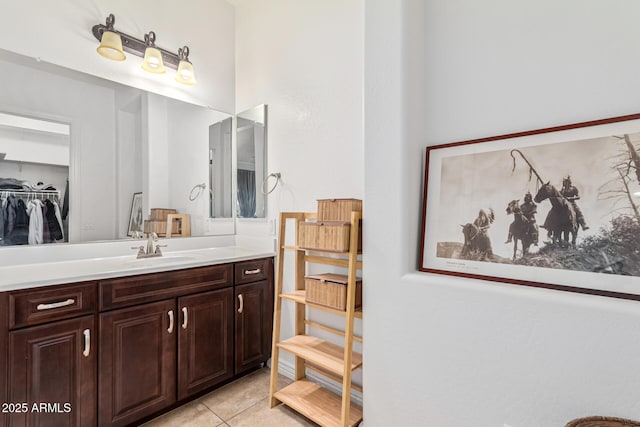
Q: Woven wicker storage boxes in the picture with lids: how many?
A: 3